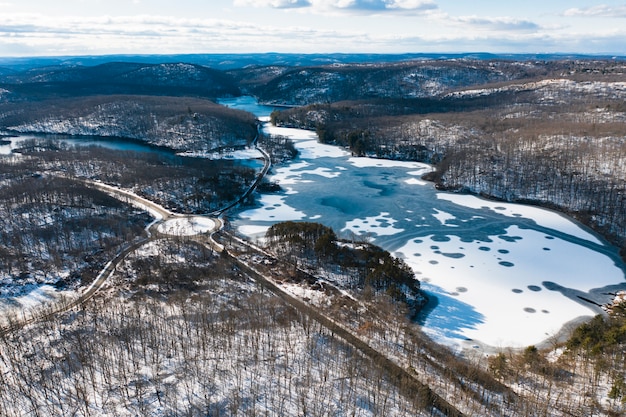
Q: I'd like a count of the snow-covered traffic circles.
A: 1